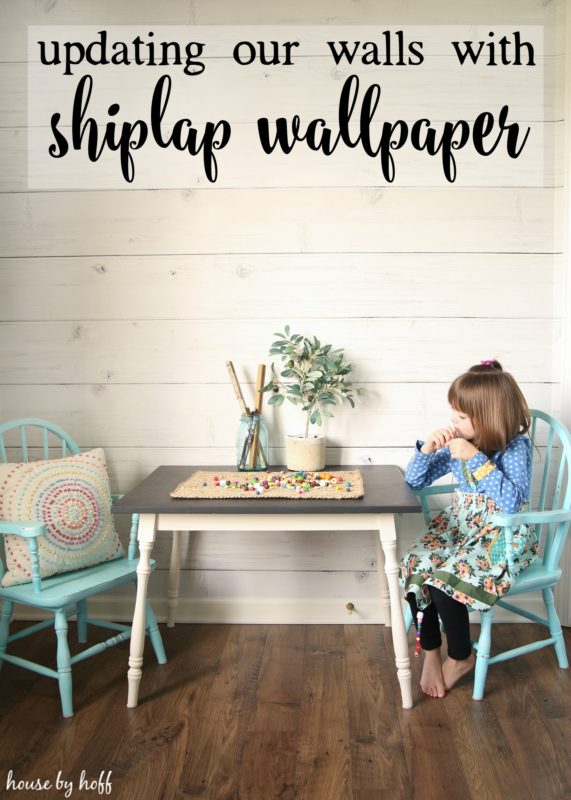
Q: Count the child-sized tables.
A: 1